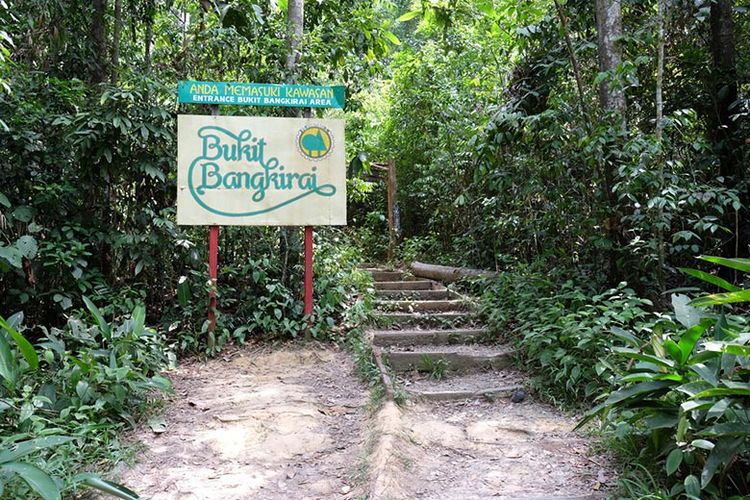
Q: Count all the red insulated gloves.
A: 0